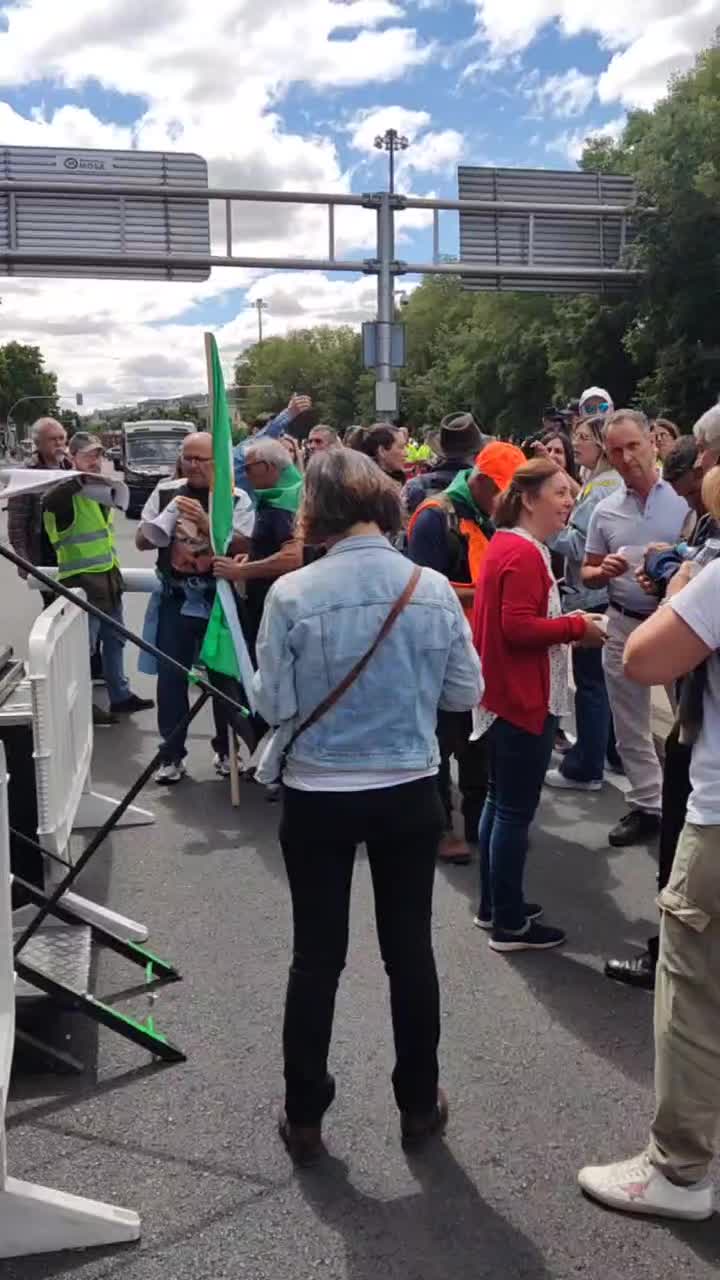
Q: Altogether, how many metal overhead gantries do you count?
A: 1